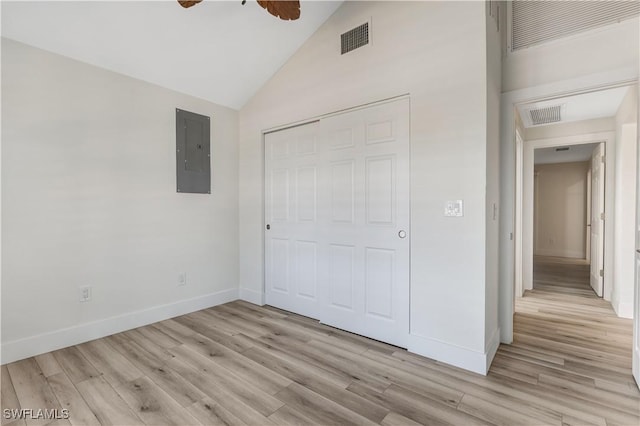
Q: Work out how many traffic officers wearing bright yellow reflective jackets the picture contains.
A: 0